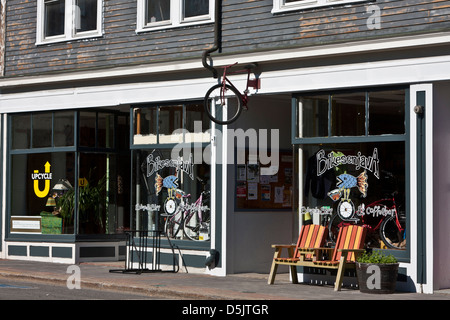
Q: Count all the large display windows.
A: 3